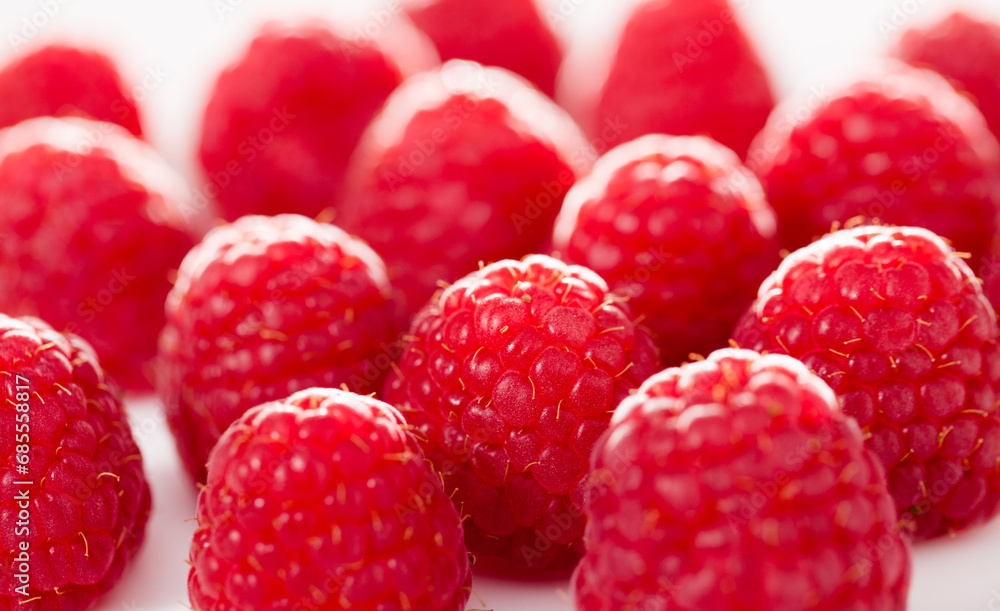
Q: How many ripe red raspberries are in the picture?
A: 15